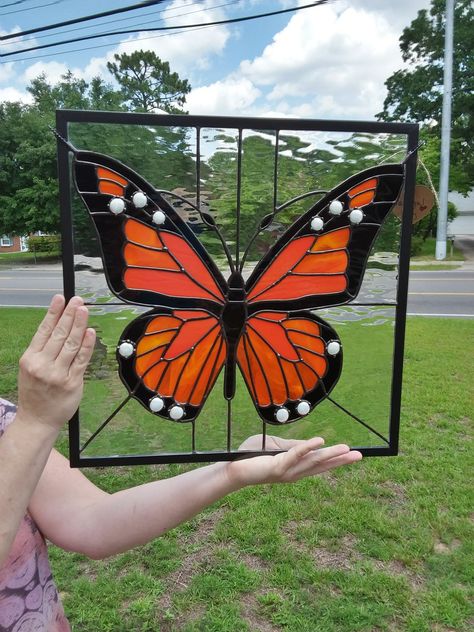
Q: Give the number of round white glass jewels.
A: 12